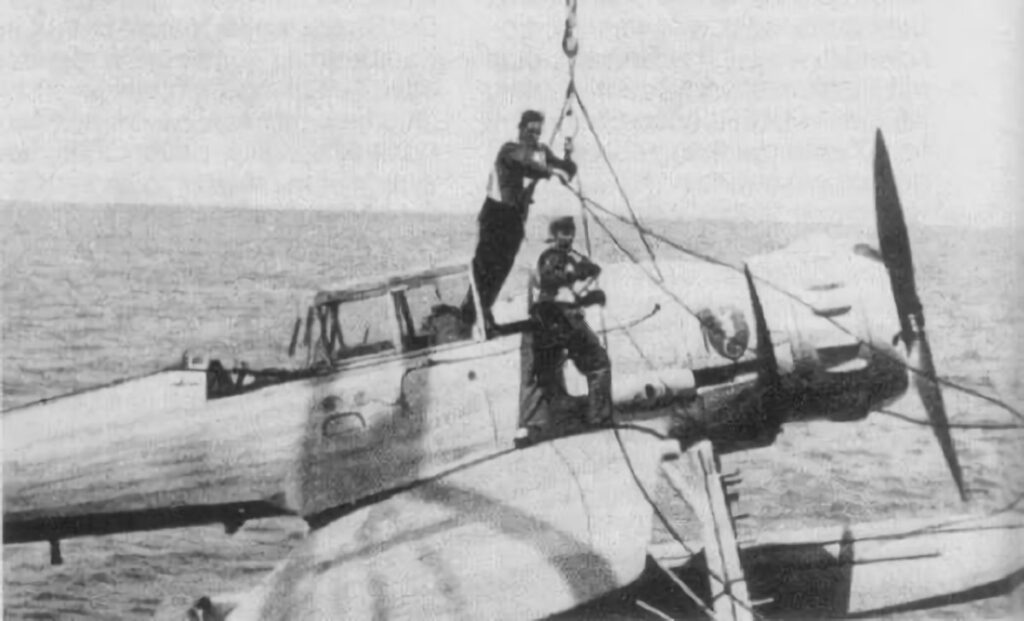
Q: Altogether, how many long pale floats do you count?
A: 1